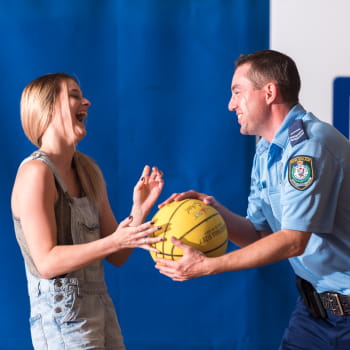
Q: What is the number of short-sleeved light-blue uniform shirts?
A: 1